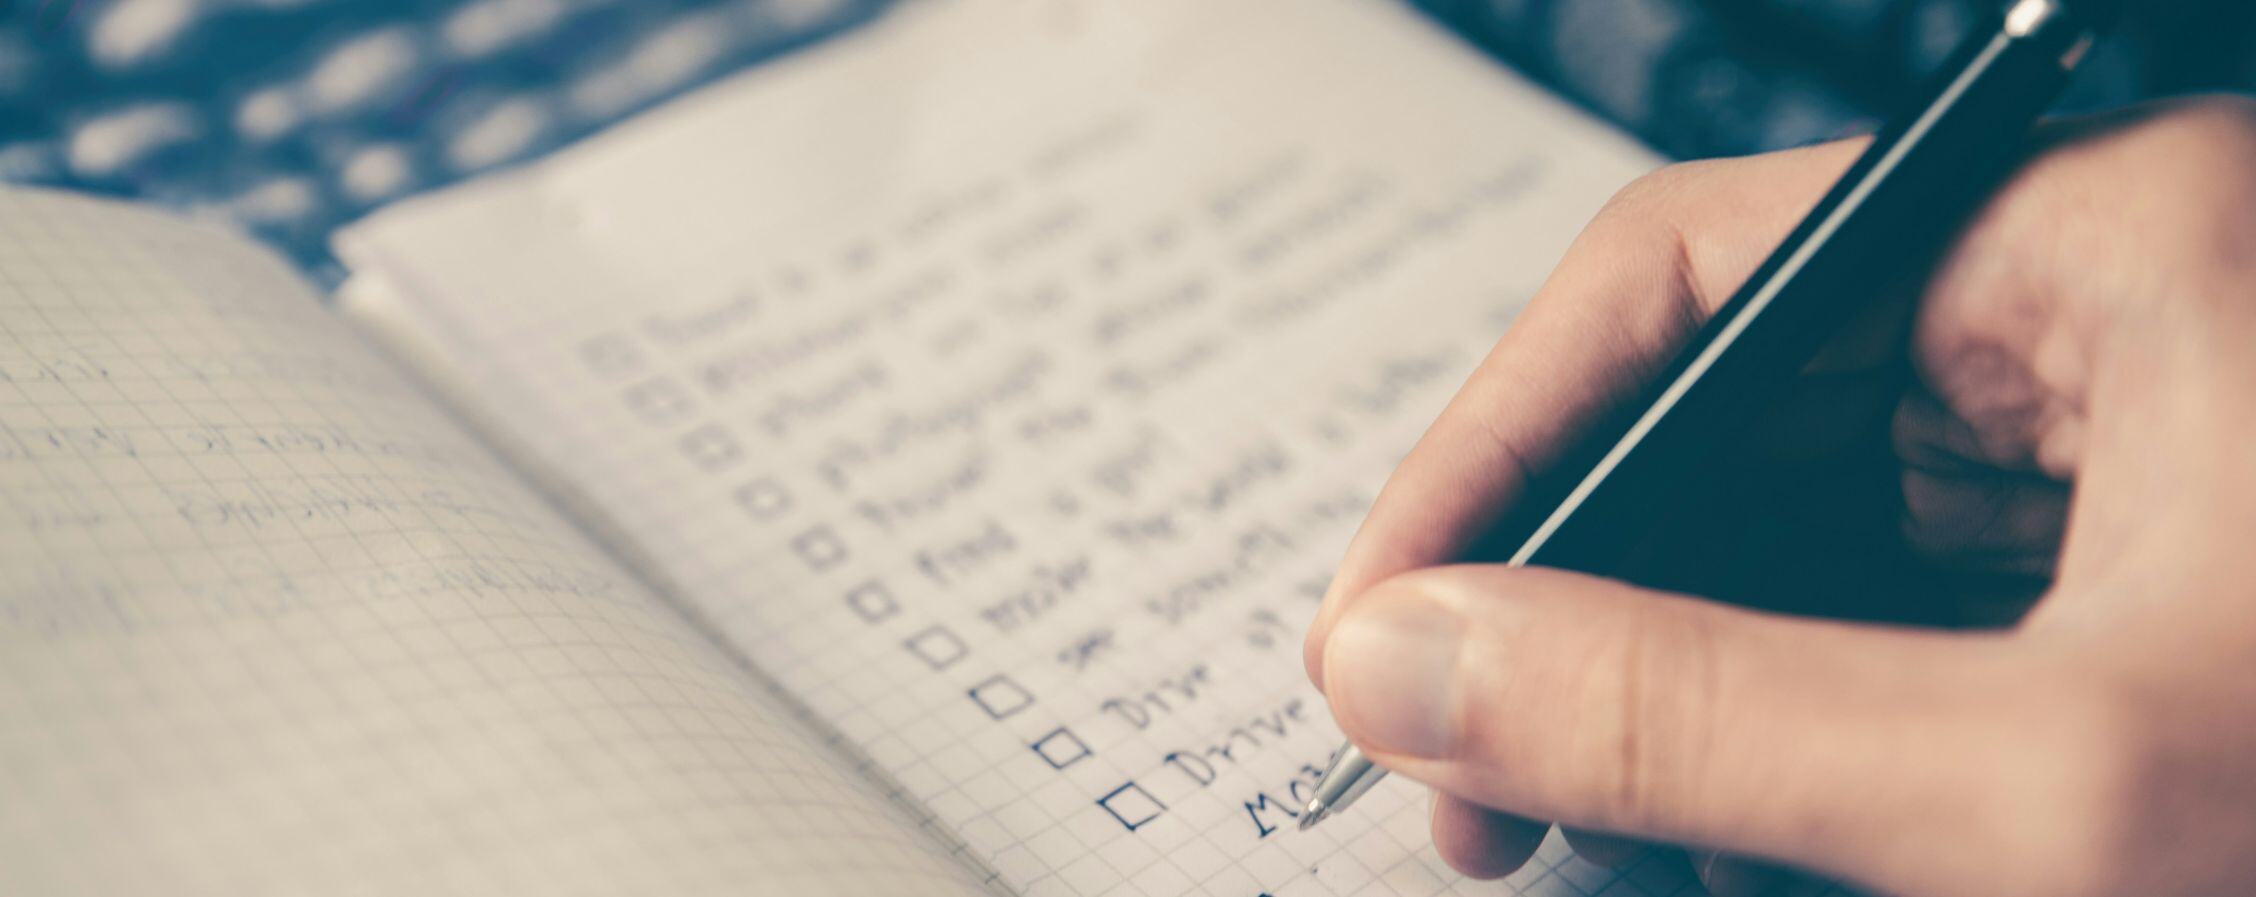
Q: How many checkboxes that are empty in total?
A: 10